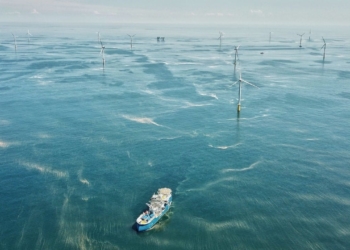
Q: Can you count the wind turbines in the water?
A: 12